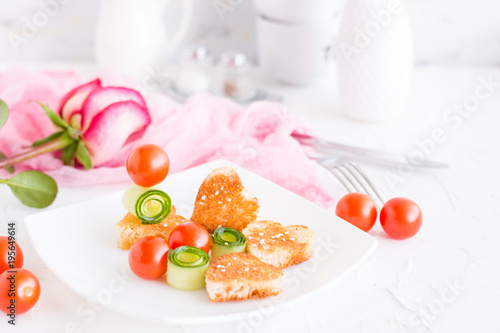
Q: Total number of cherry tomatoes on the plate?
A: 3